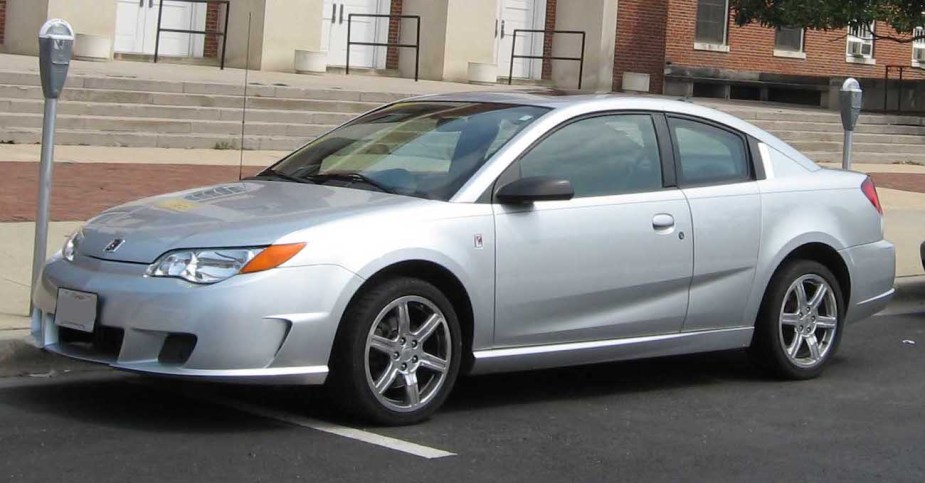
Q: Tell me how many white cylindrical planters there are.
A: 4